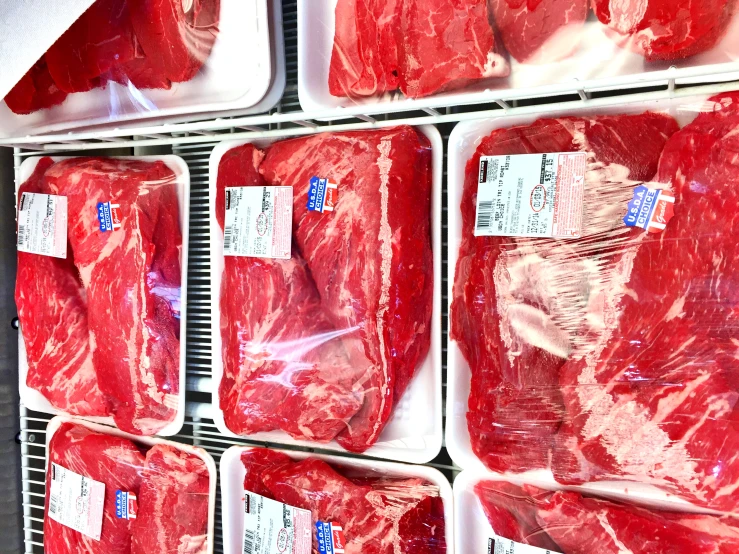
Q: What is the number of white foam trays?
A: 8